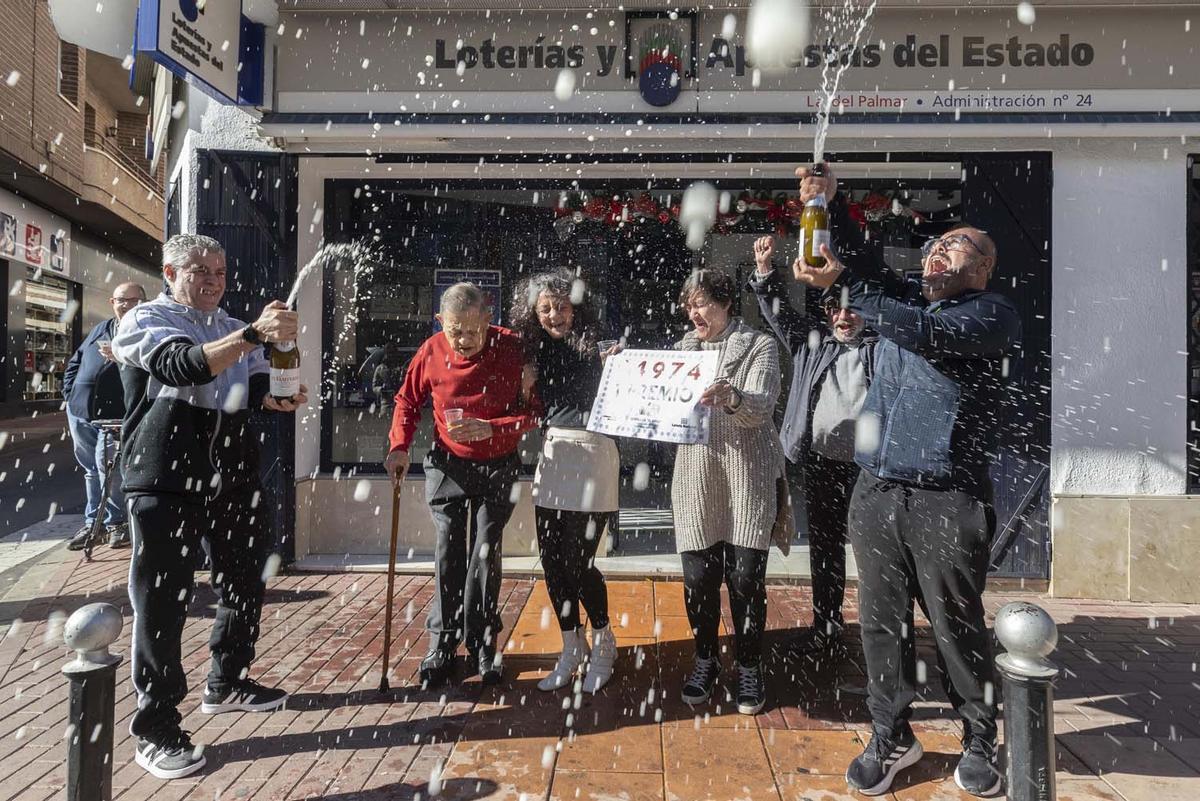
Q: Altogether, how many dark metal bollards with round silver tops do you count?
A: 2